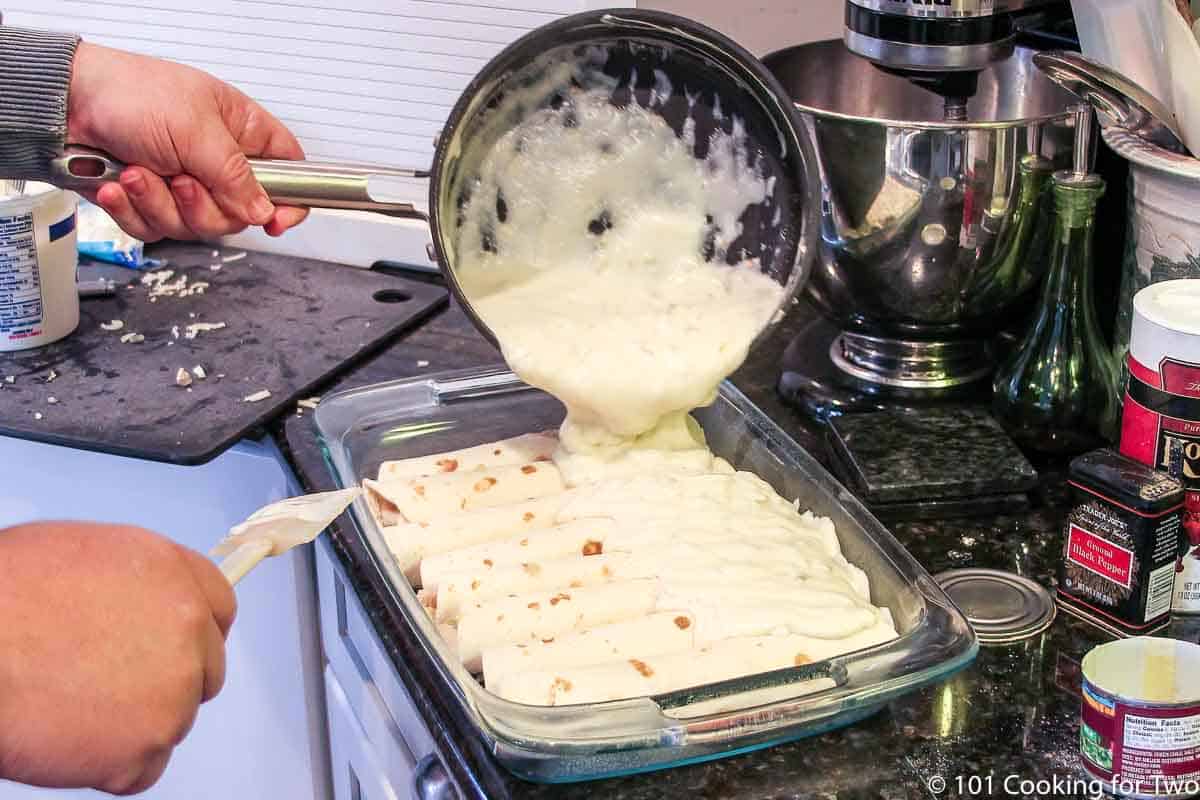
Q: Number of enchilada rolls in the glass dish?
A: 8